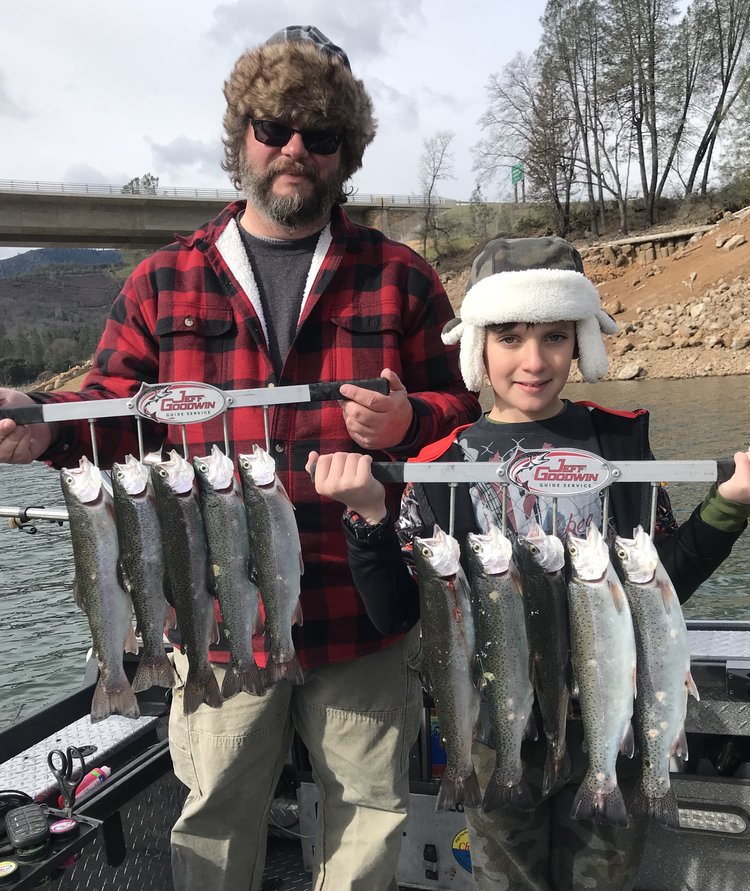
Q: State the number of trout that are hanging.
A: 10